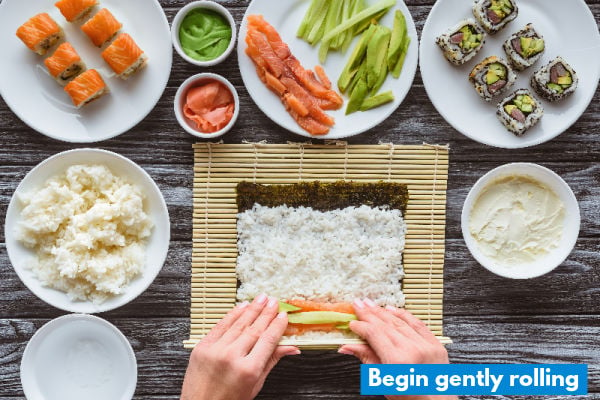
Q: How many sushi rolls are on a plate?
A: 12